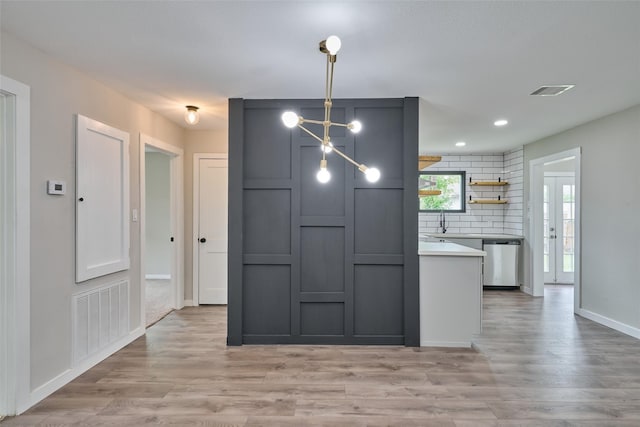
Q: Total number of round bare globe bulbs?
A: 6